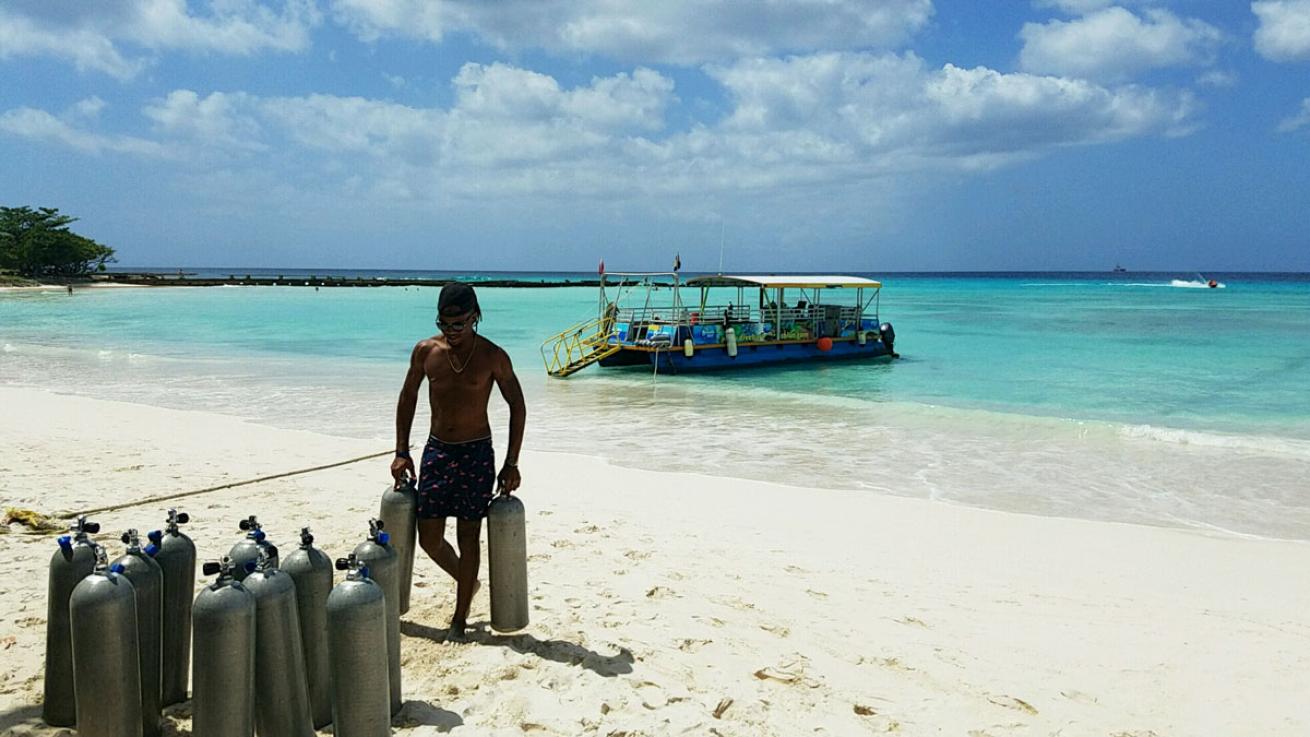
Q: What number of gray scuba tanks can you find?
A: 12